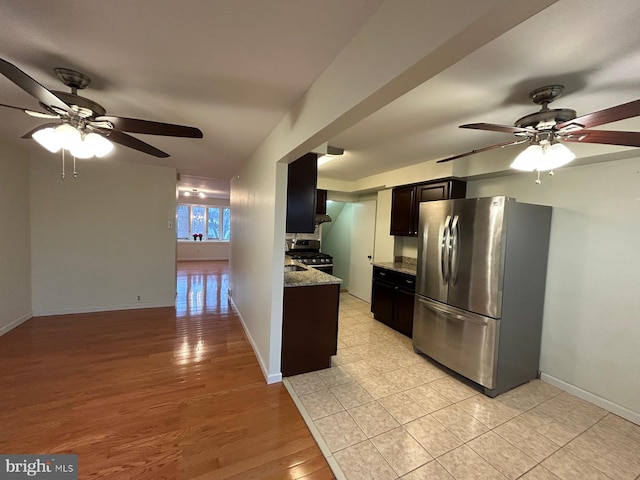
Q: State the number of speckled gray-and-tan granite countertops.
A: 2